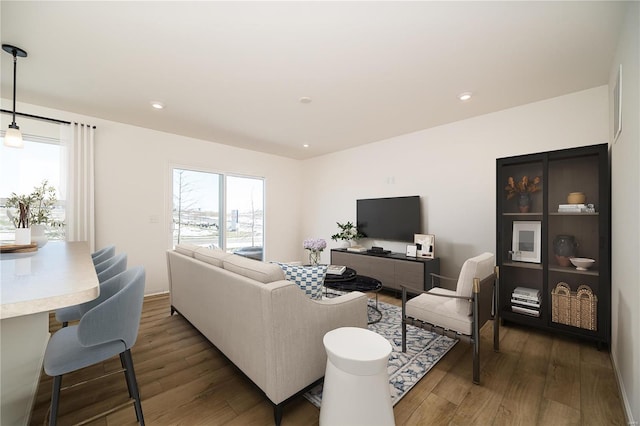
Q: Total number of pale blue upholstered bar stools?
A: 3